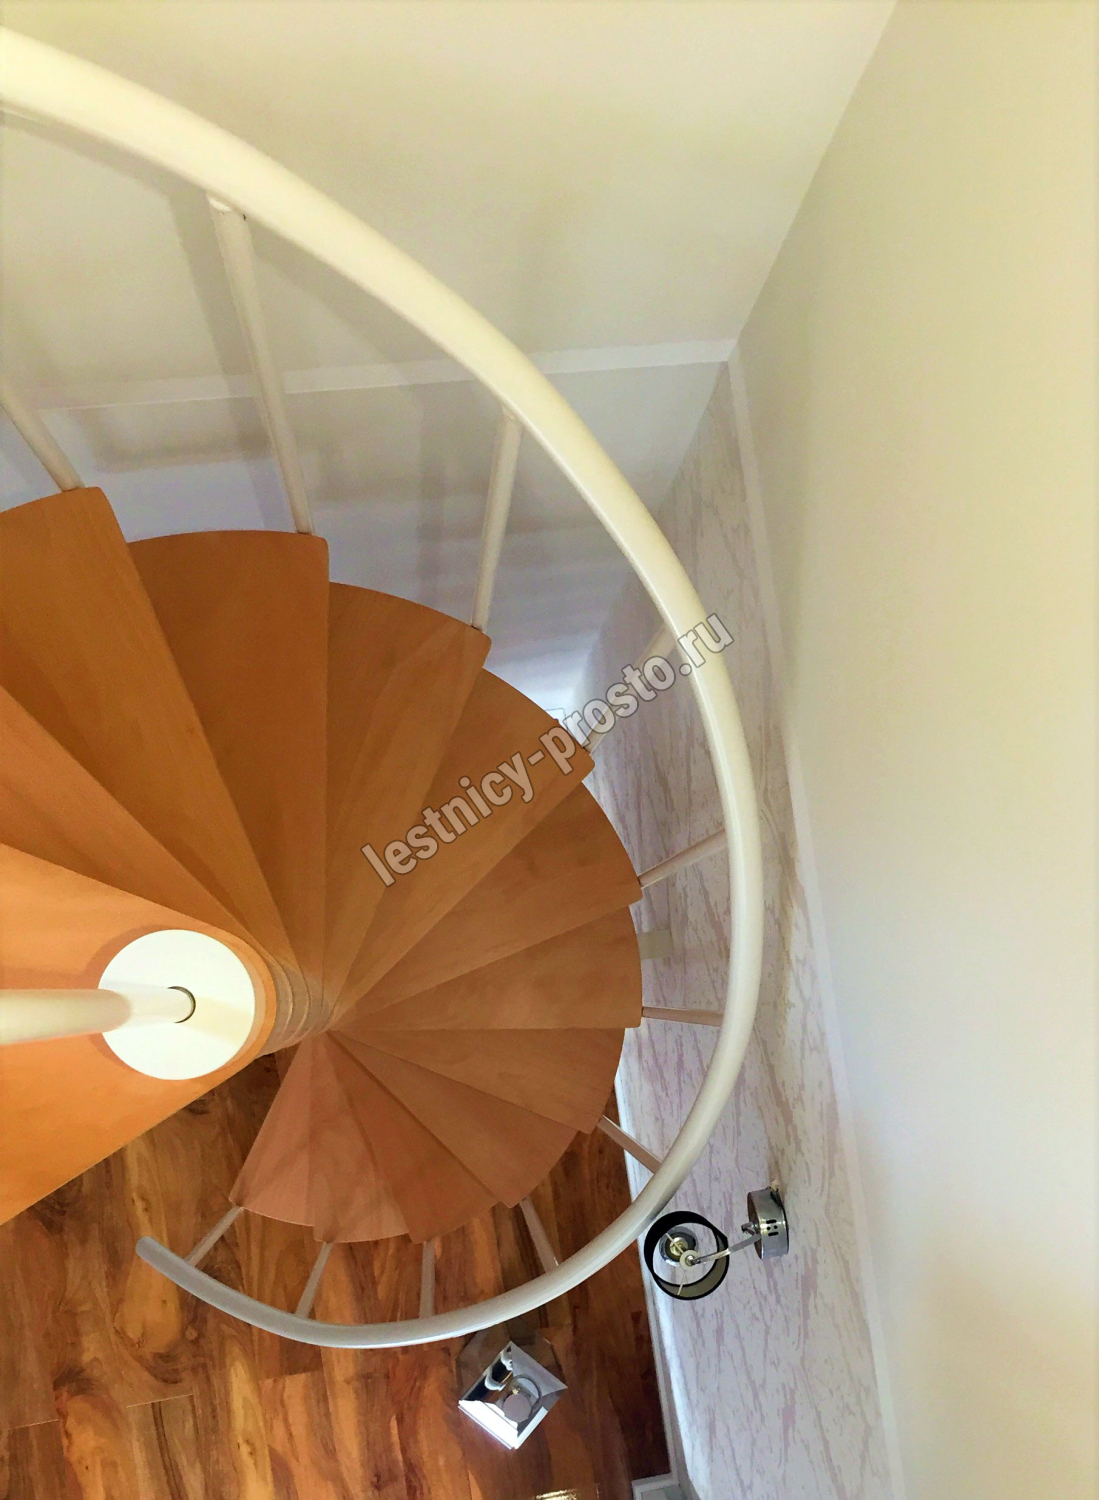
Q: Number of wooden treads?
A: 13